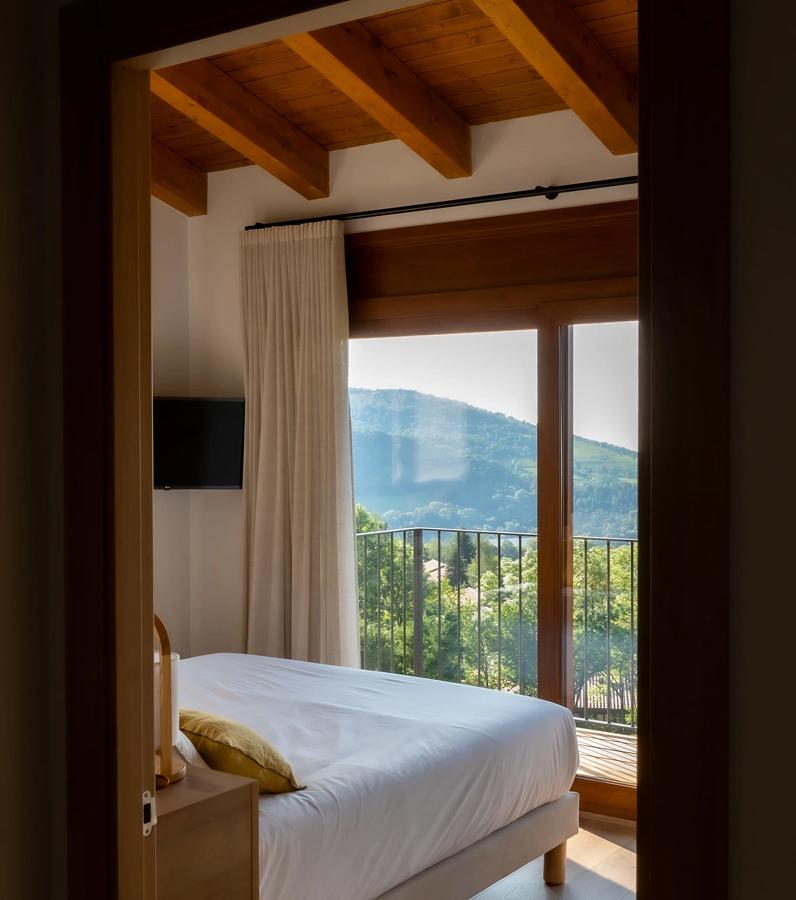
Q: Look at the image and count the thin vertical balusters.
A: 12